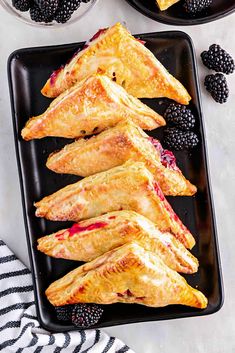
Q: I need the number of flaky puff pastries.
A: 6